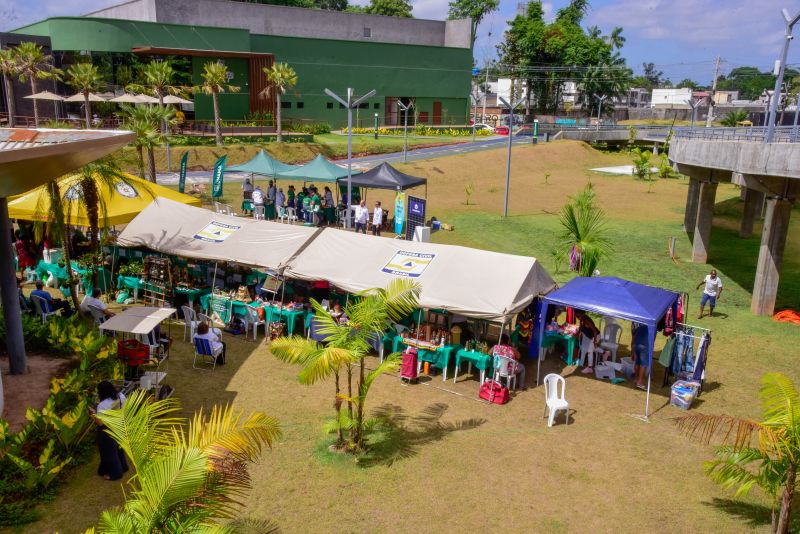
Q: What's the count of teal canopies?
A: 2